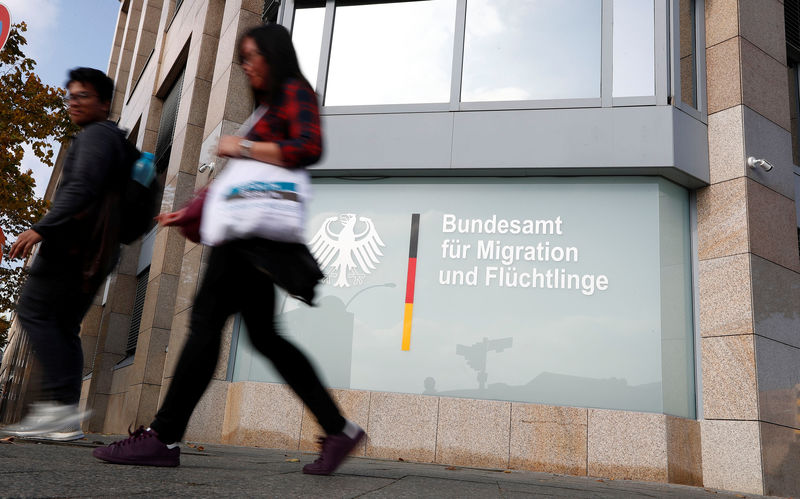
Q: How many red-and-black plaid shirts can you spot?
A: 1